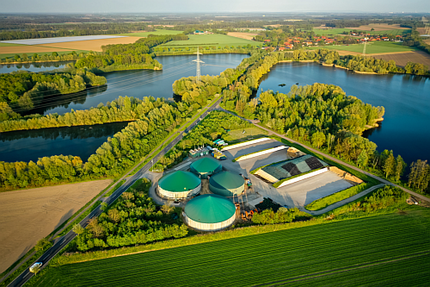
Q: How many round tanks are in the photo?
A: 4